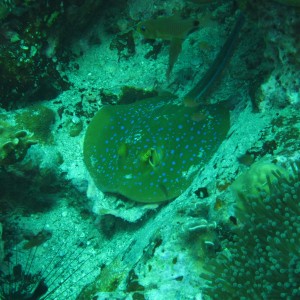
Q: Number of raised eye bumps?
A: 2